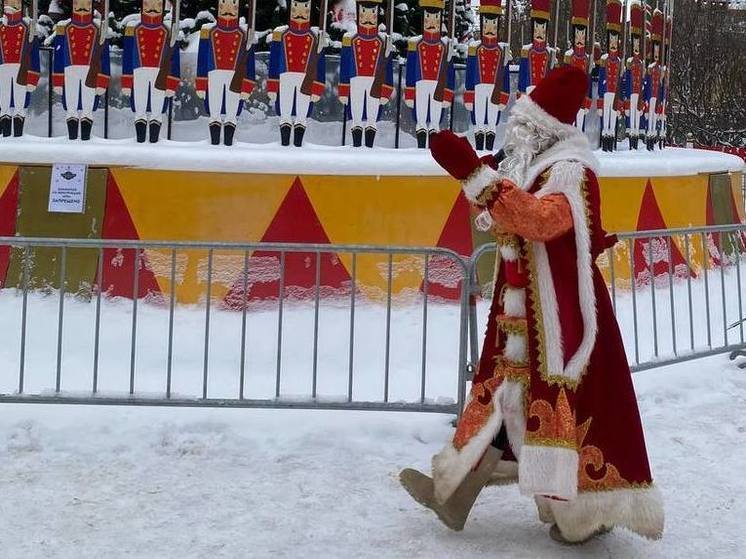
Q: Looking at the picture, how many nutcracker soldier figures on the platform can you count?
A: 14